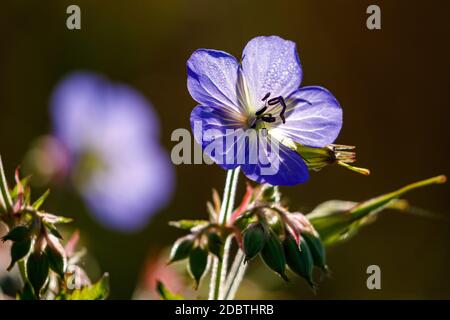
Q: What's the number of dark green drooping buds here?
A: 11